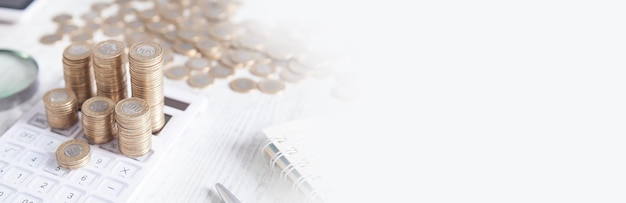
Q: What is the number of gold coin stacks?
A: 7